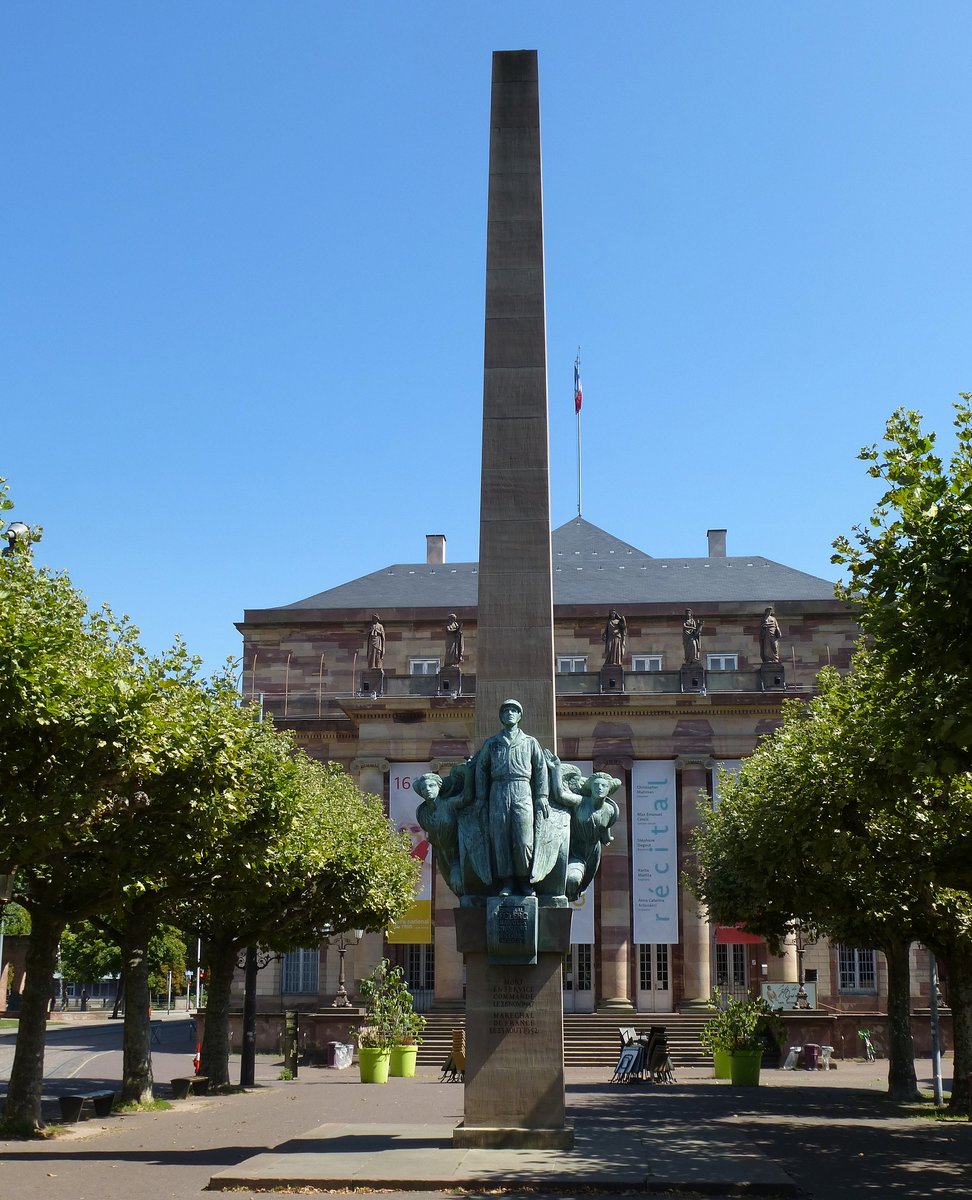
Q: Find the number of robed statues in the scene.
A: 5